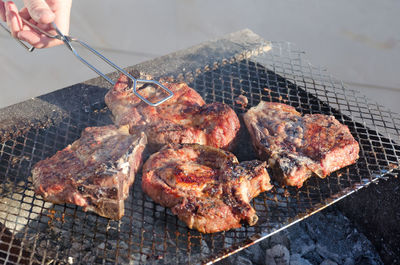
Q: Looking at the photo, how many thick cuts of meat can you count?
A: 4